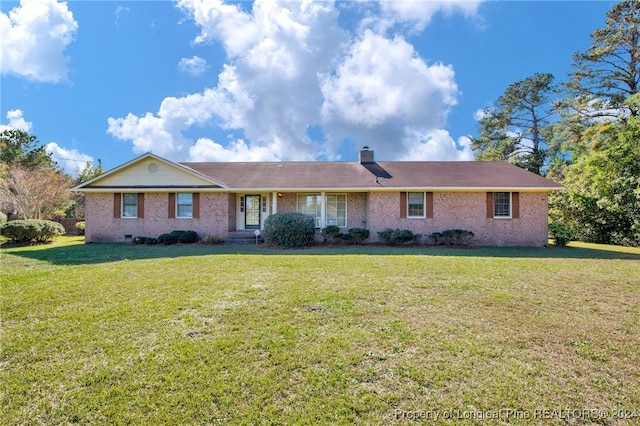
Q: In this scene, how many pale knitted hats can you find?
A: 0